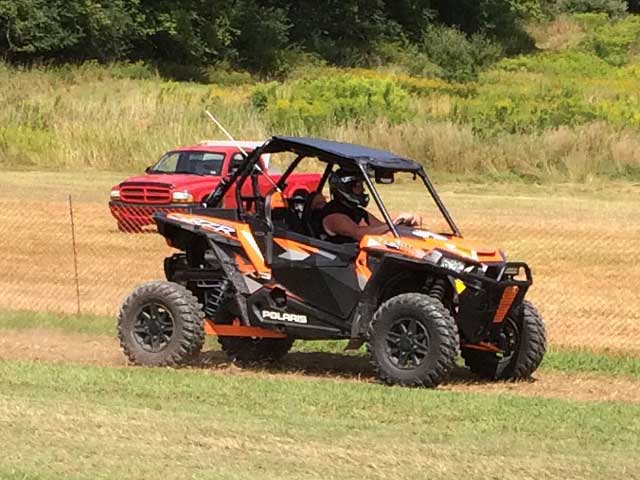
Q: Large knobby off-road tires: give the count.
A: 4